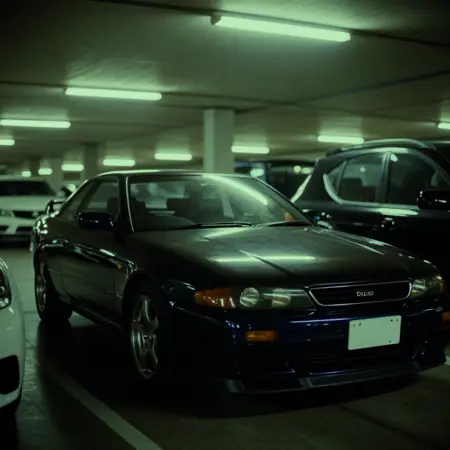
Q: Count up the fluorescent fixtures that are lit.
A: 12